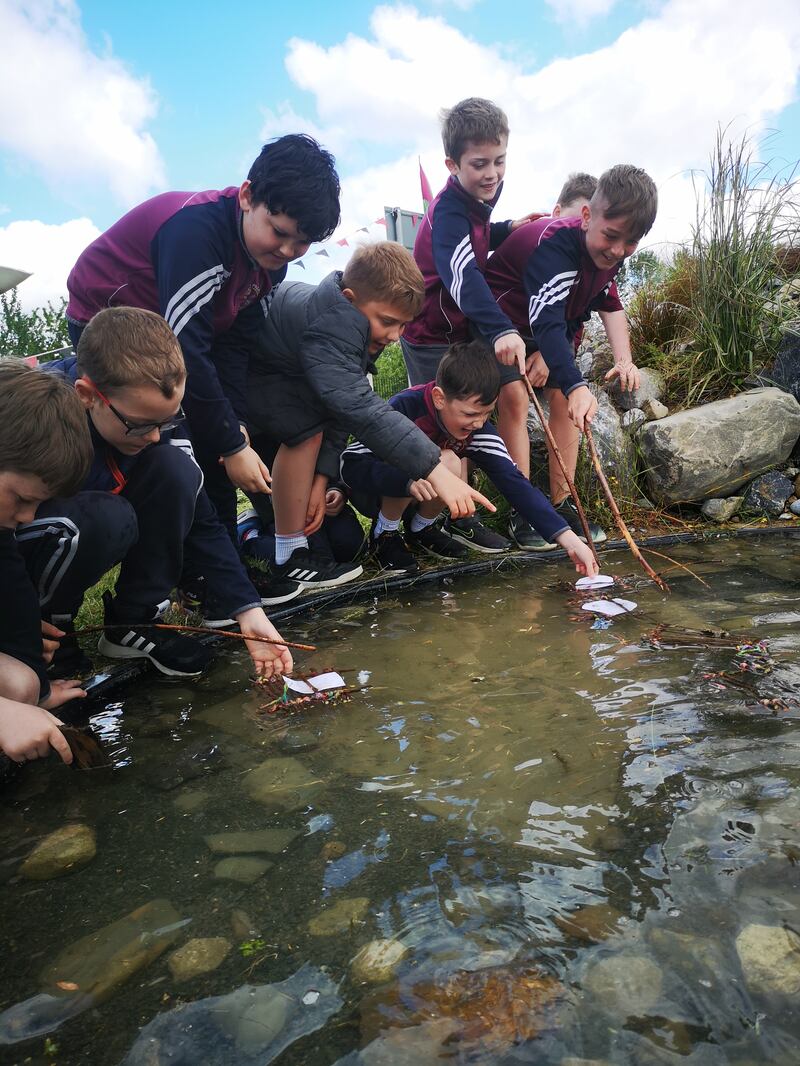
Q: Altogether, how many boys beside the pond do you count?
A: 8